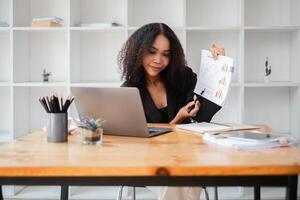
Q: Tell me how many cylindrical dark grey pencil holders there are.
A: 1